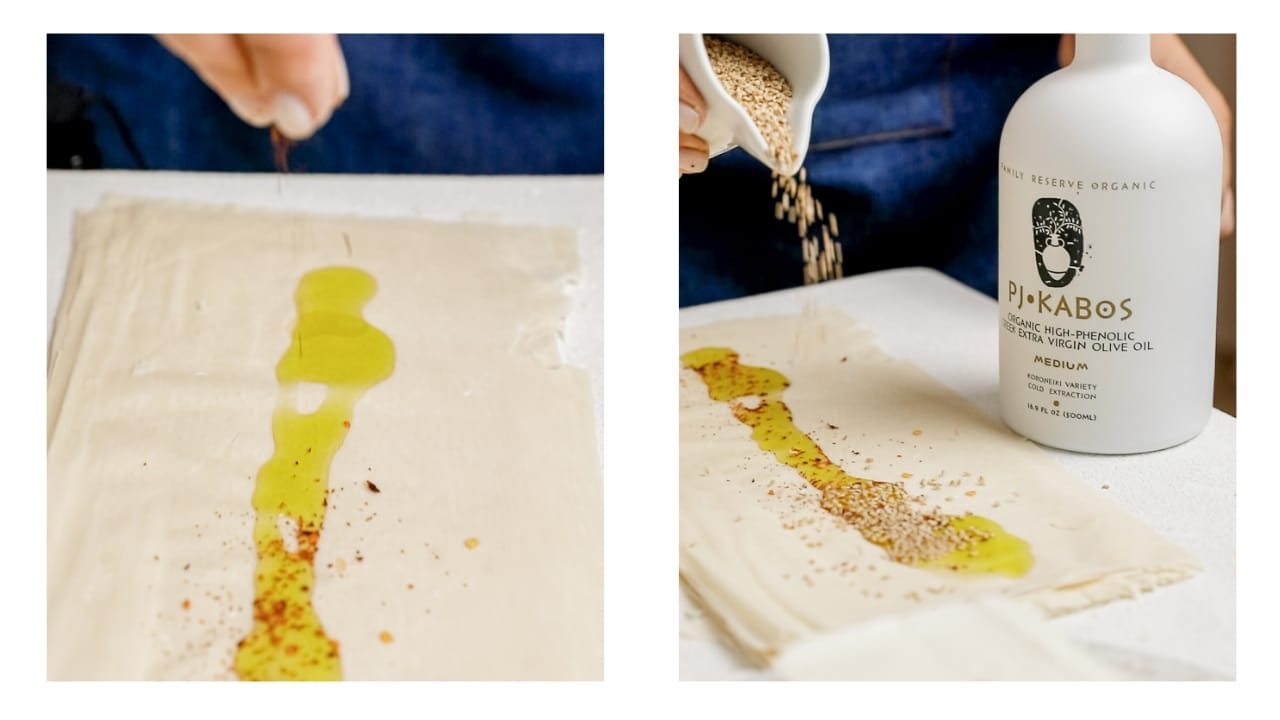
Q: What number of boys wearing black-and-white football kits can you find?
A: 0